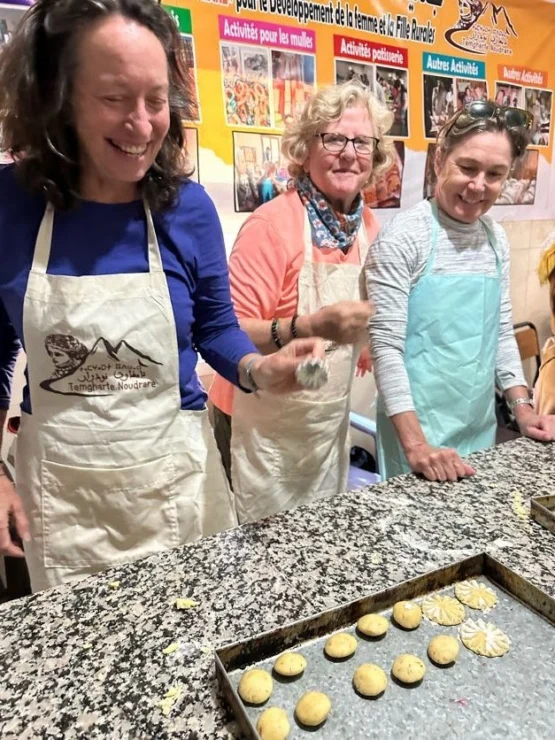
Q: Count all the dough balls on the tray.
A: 10